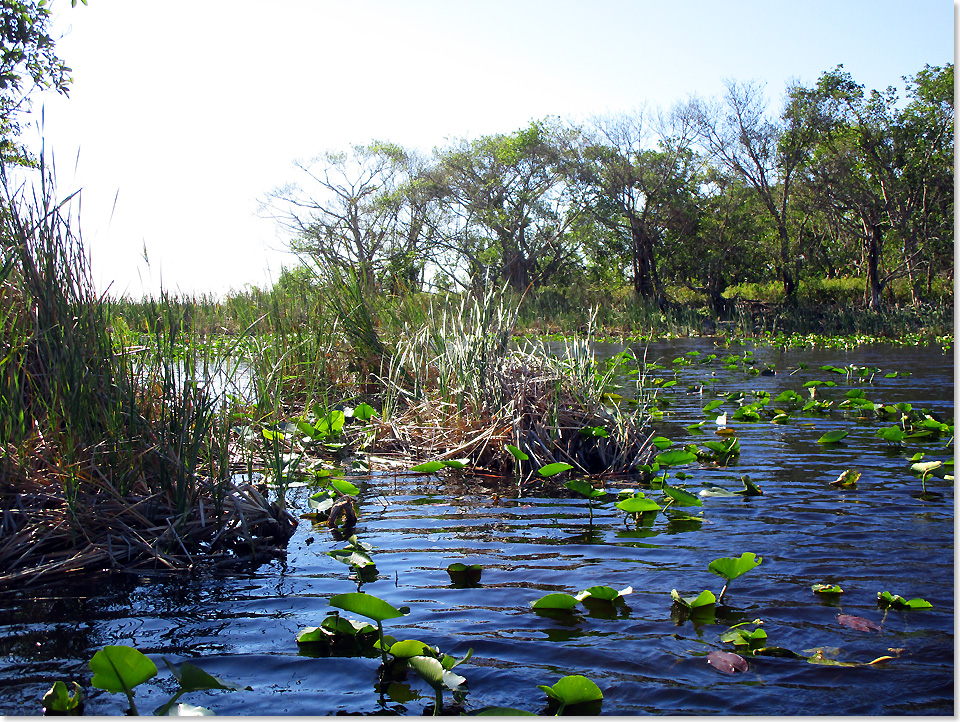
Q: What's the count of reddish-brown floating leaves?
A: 2